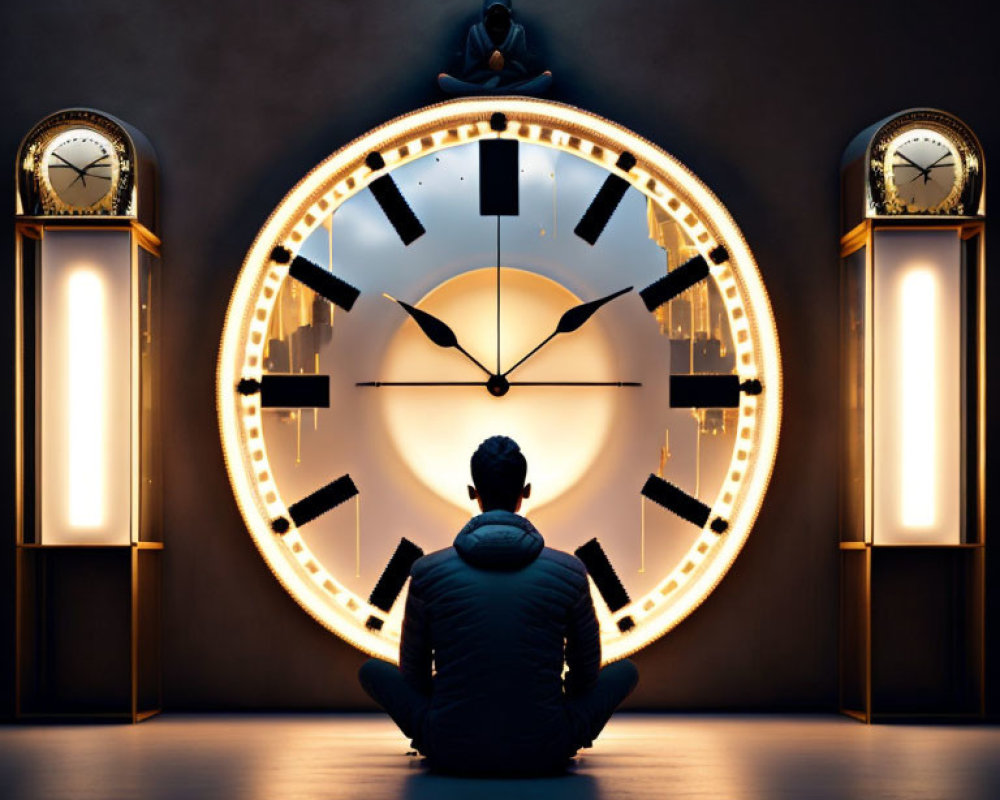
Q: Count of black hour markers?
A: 11